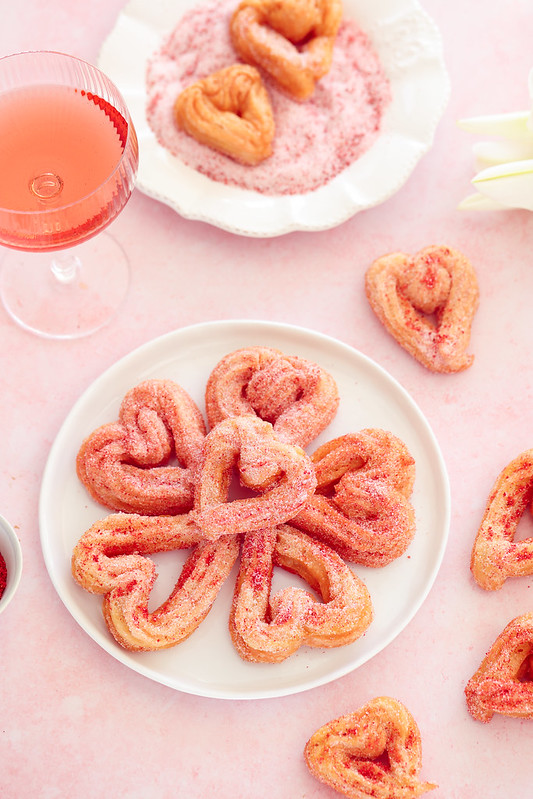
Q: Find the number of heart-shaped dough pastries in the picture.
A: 12